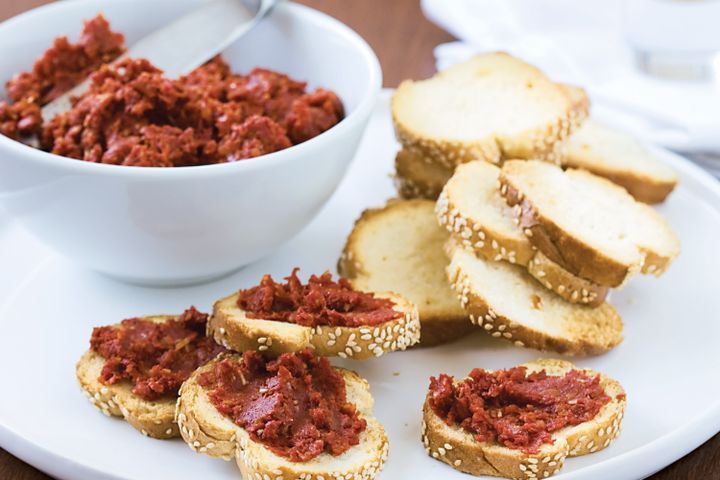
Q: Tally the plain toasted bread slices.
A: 7